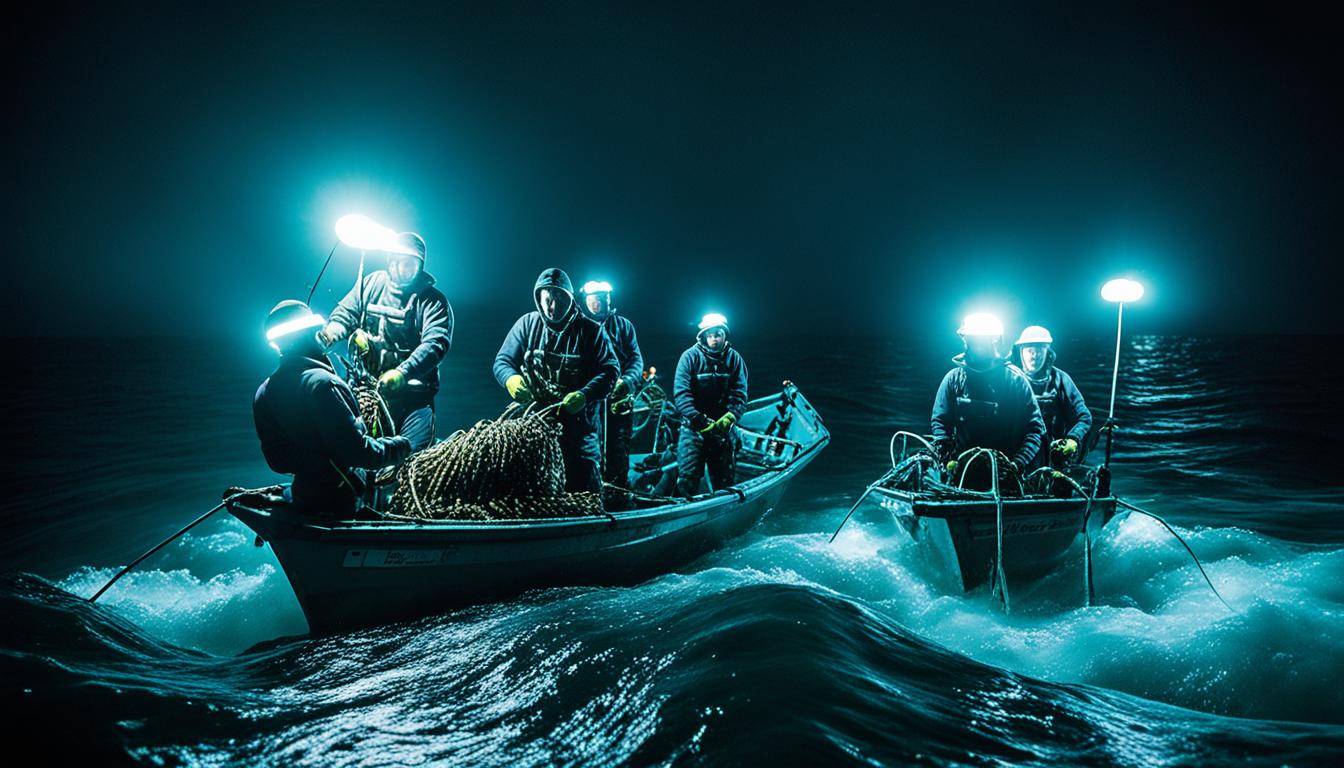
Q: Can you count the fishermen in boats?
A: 7